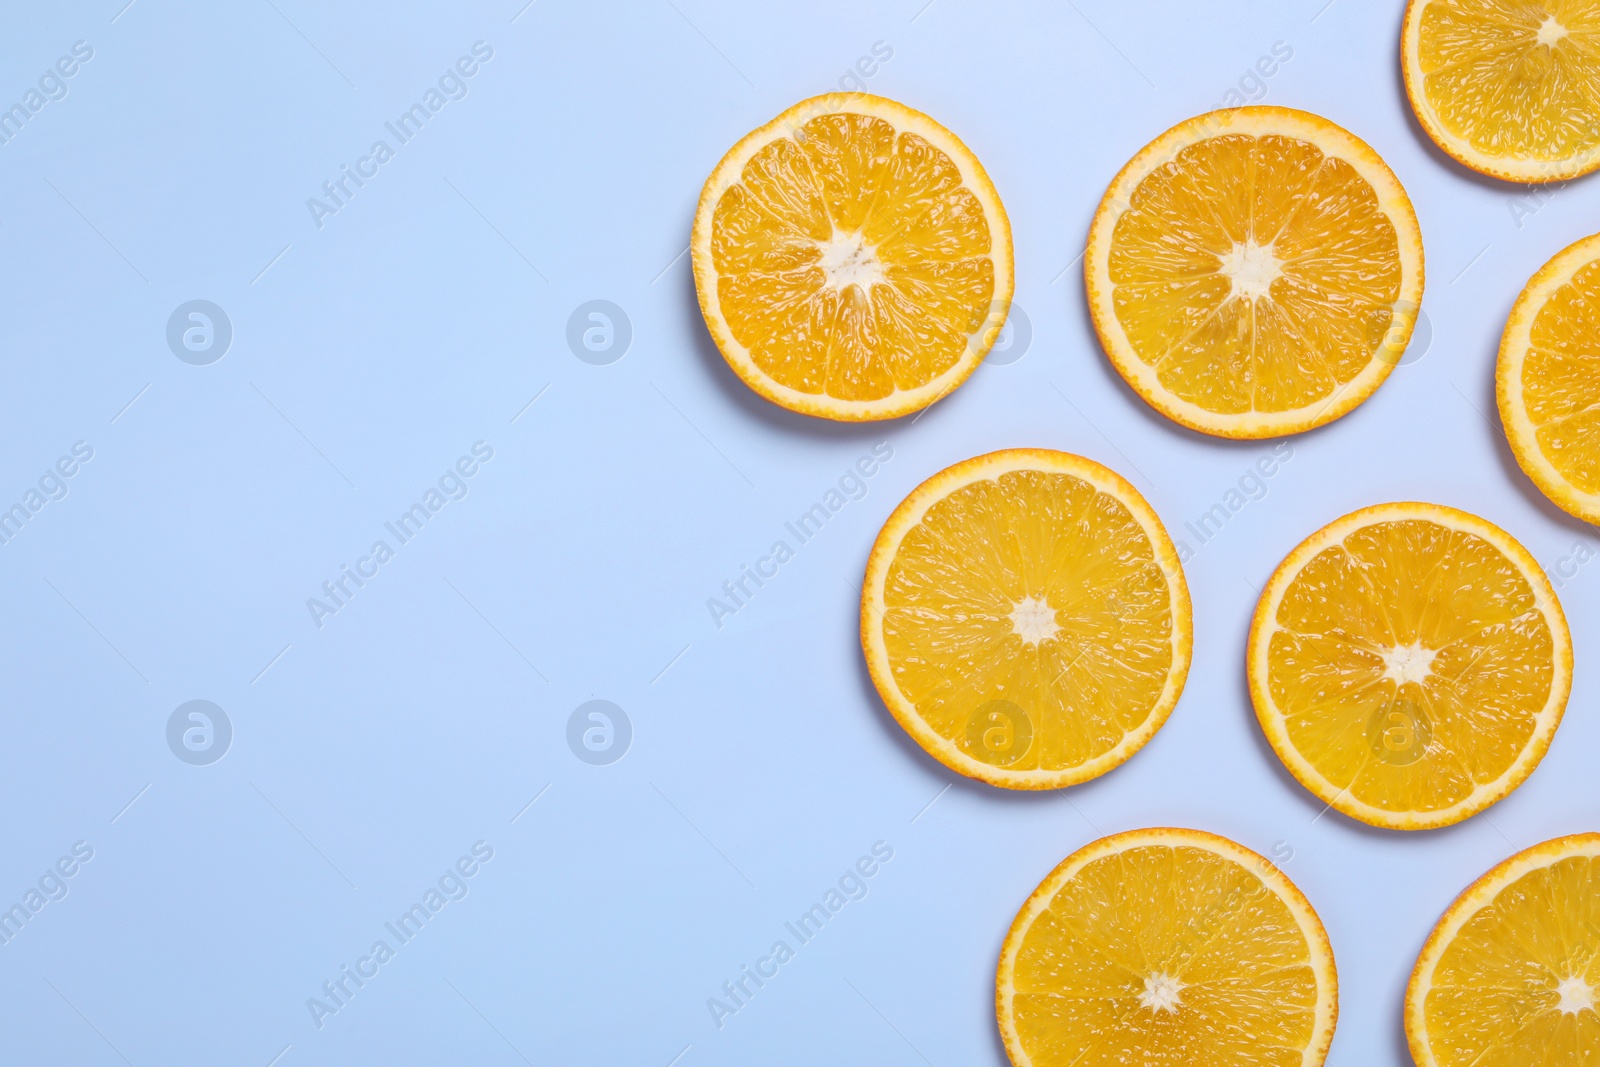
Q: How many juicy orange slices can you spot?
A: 8